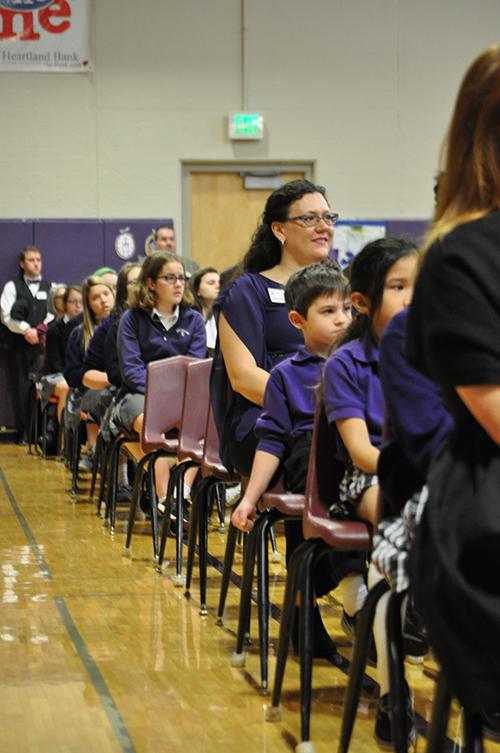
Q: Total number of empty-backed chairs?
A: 2